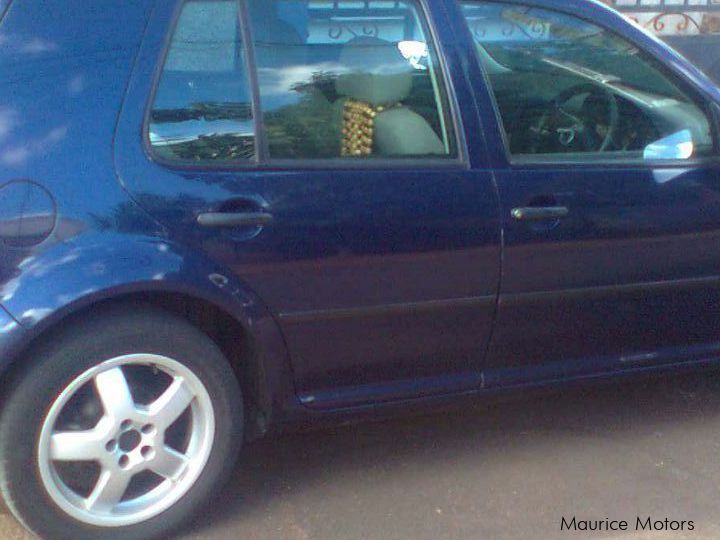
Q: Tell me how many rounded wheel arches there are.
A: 1